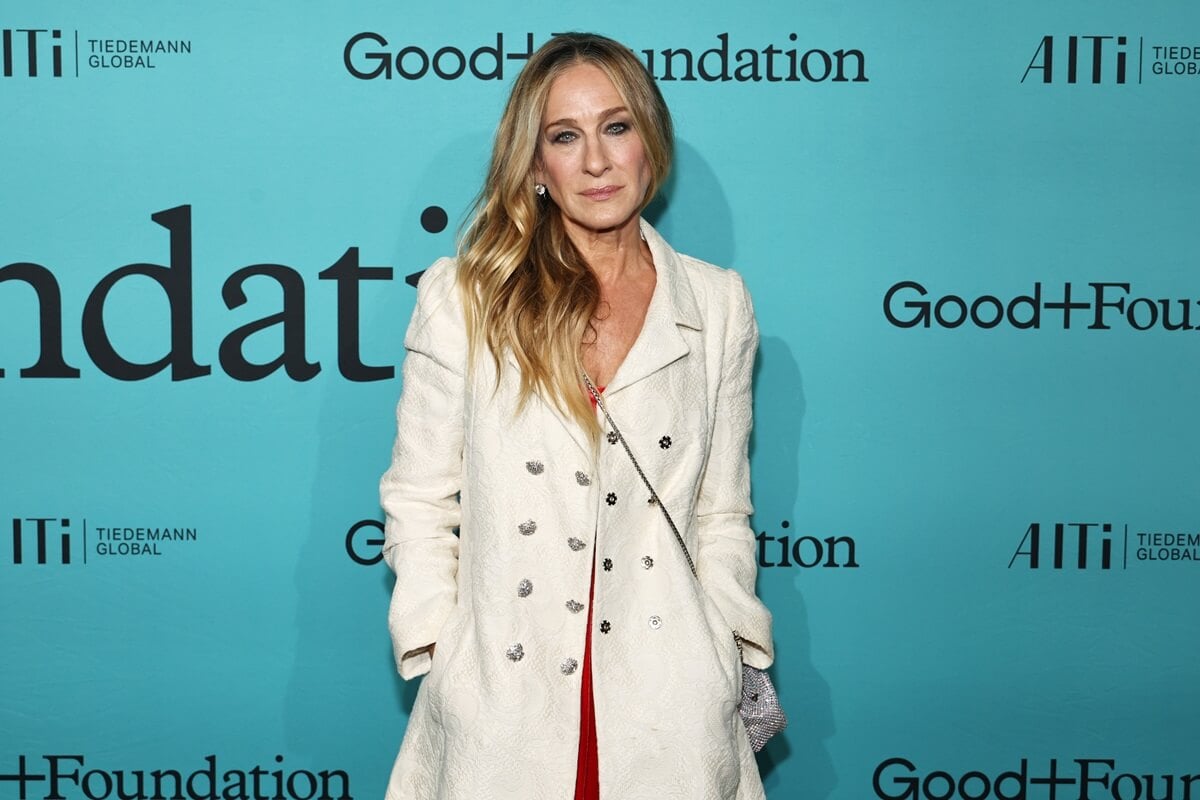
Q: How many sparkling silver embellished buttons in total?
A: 8